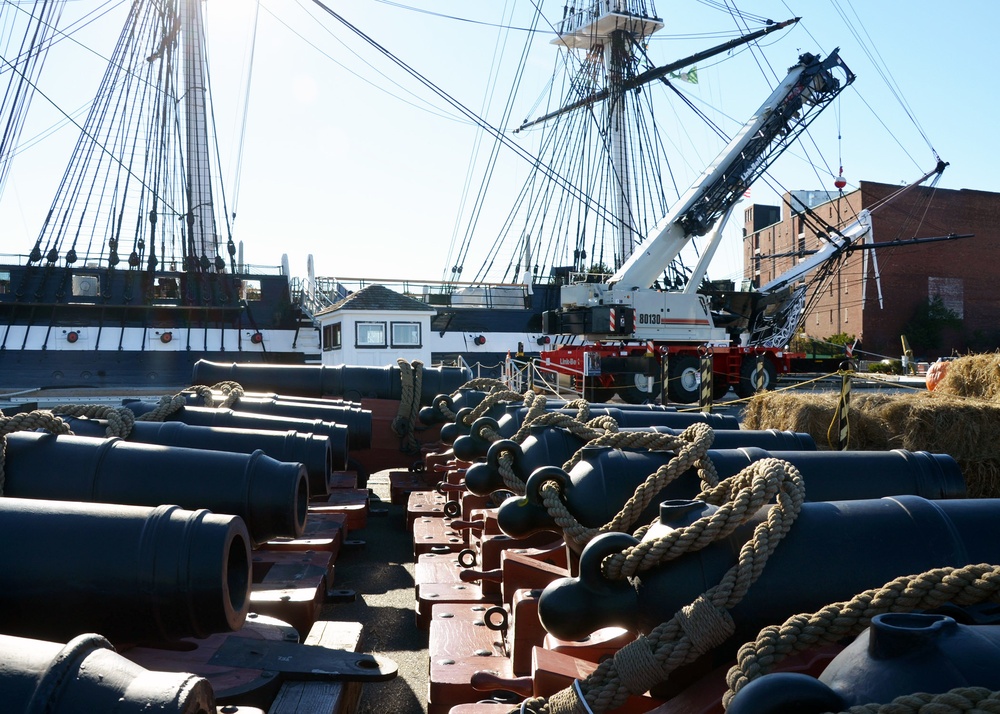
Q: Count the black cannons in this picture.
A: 15